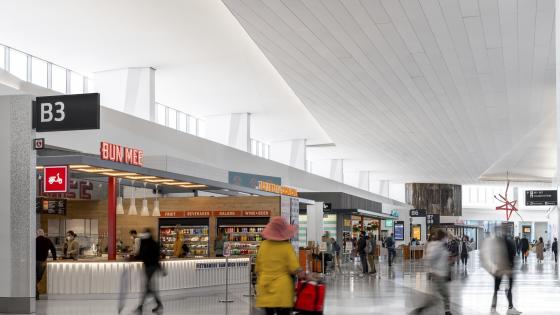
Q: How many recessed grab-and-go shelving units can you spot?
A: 2